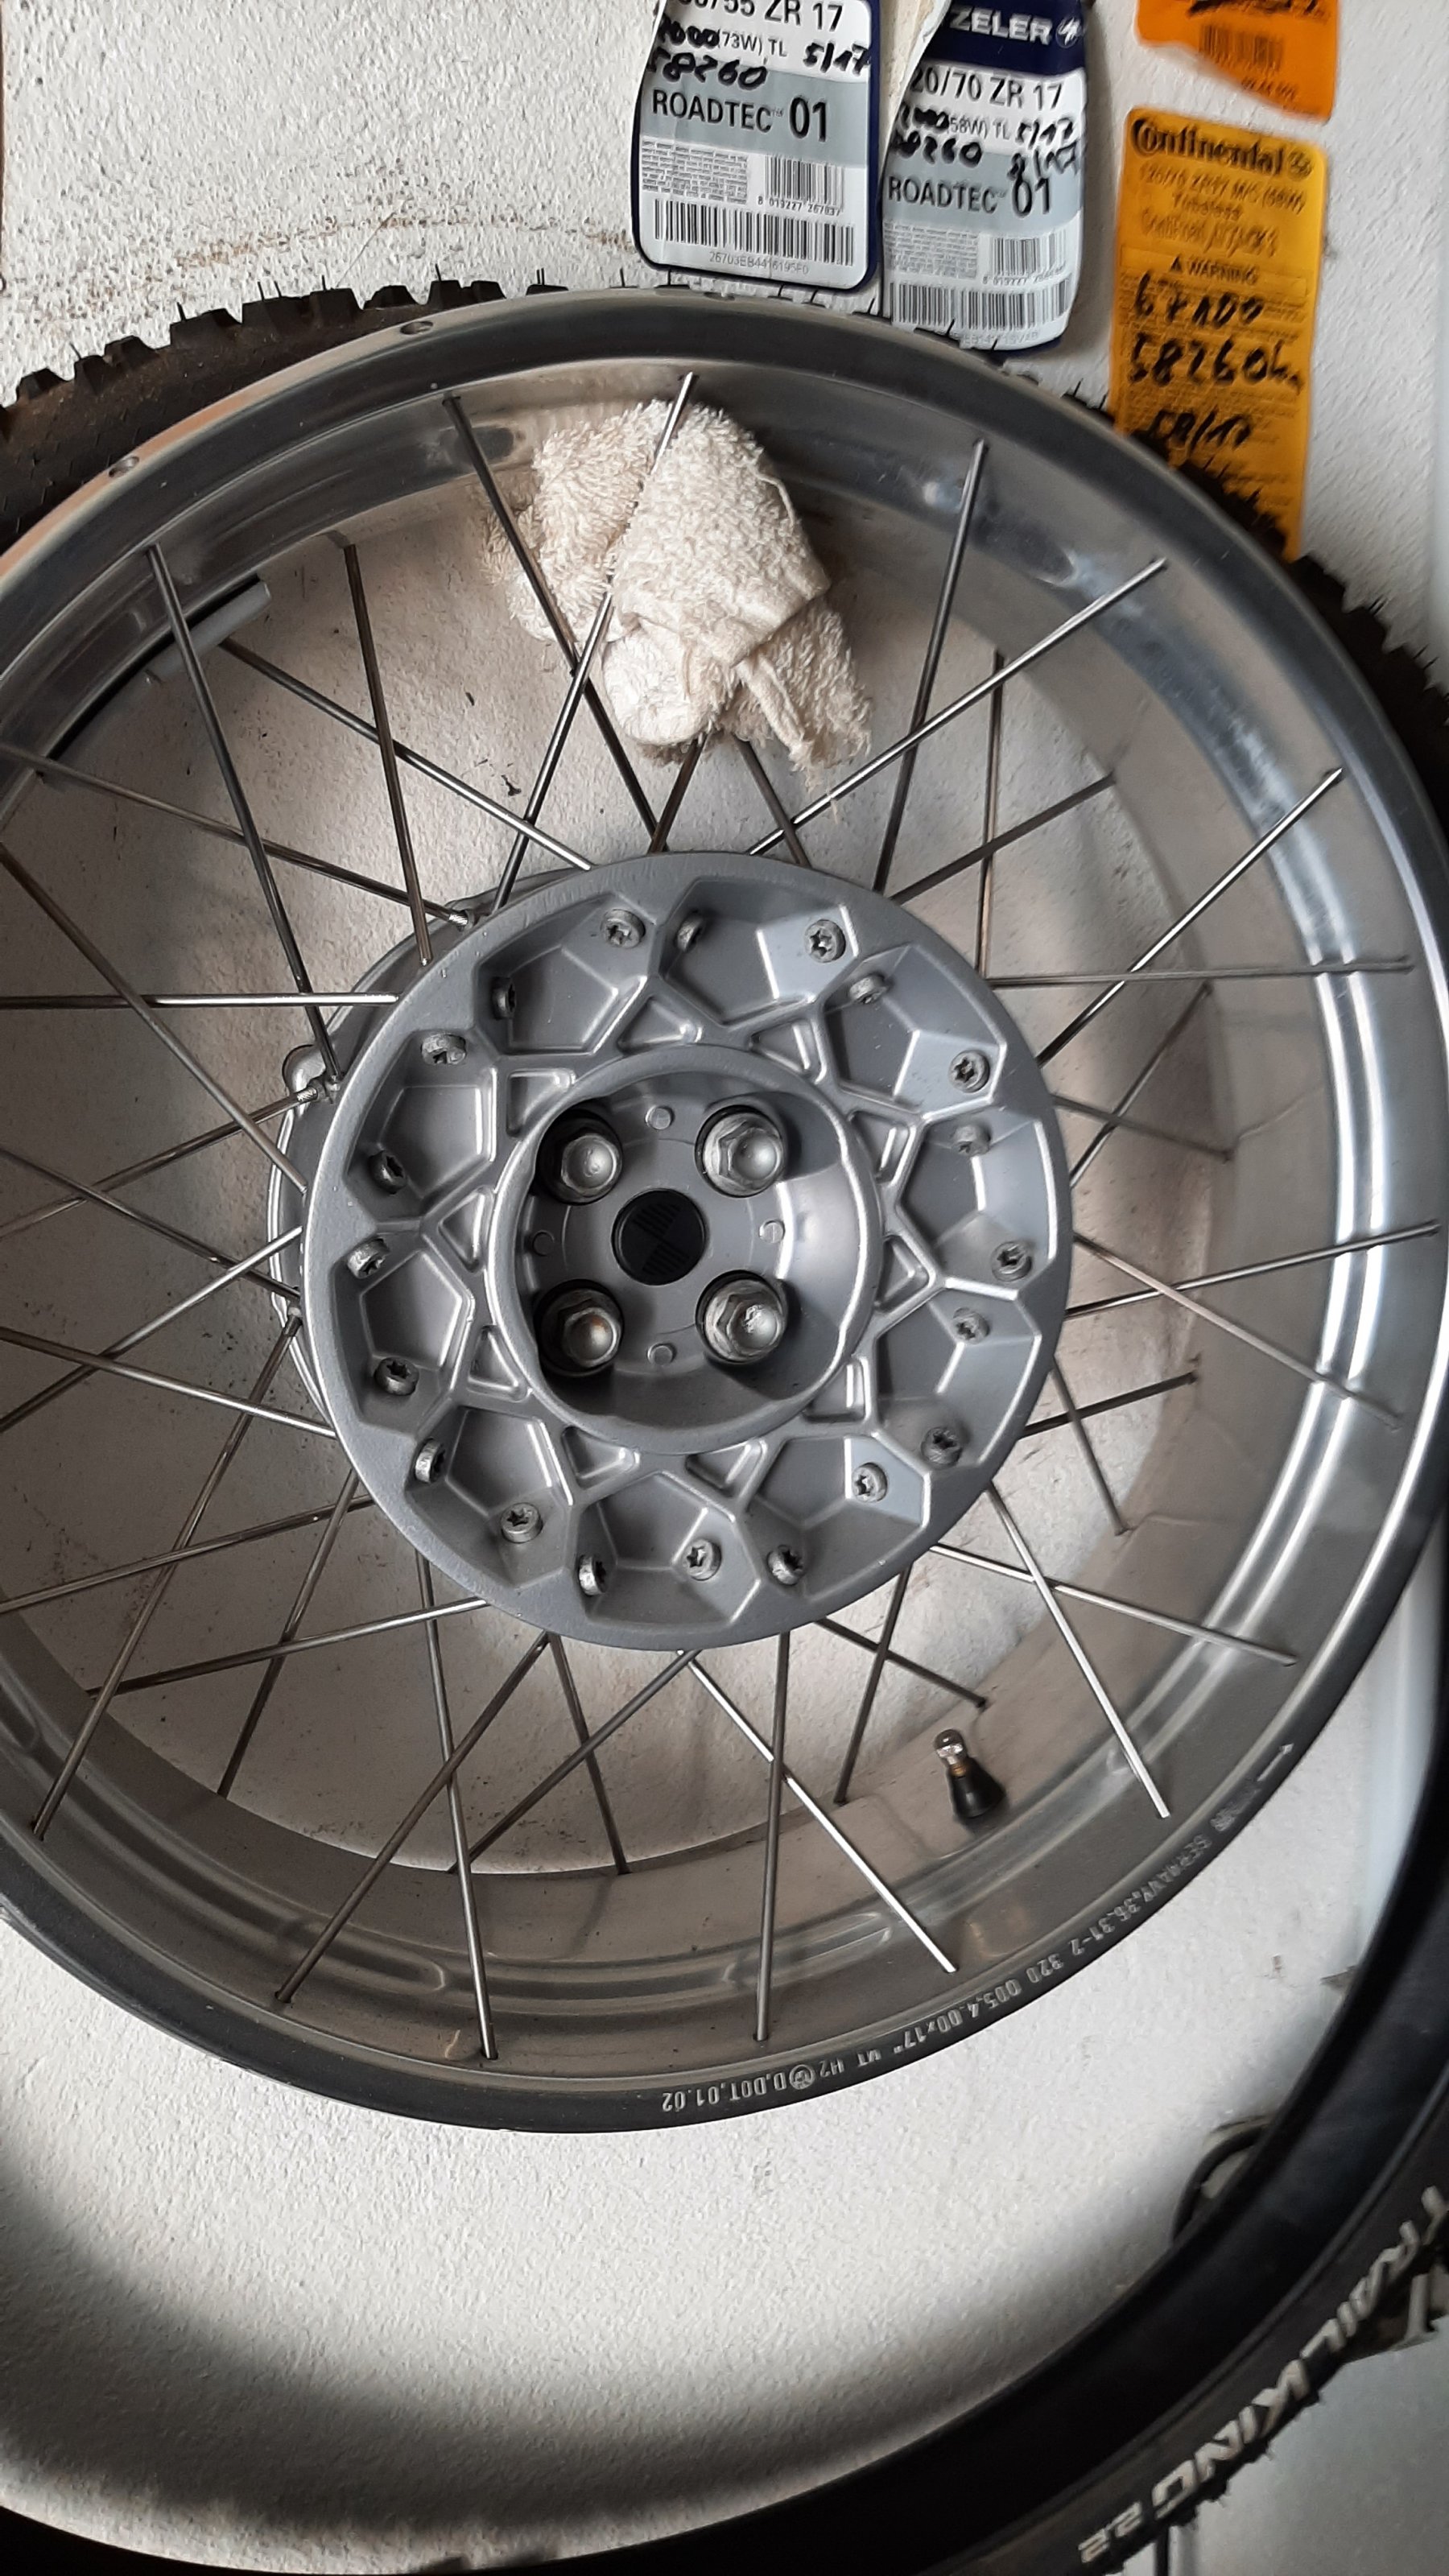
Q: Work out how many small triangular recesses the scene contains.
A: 10